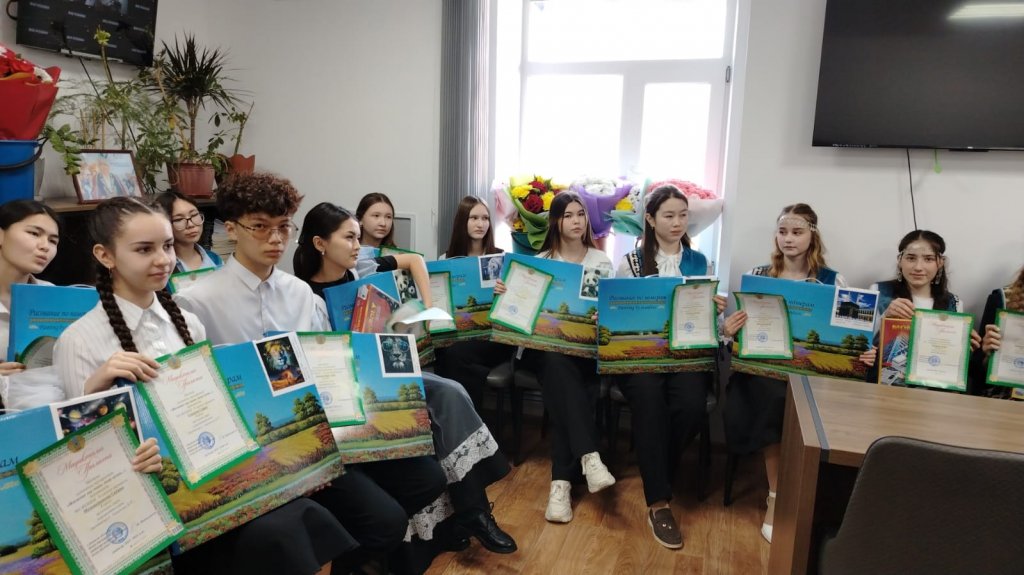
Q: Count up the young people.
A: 12